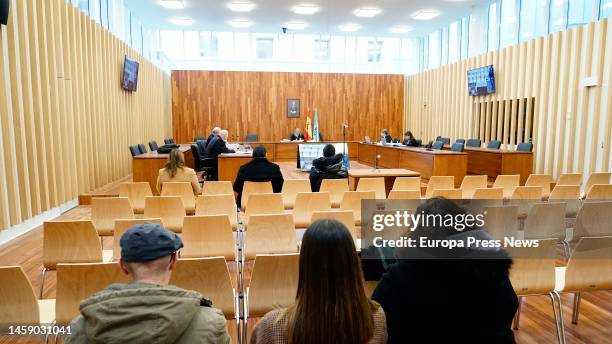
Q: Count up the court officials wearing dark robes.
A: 5